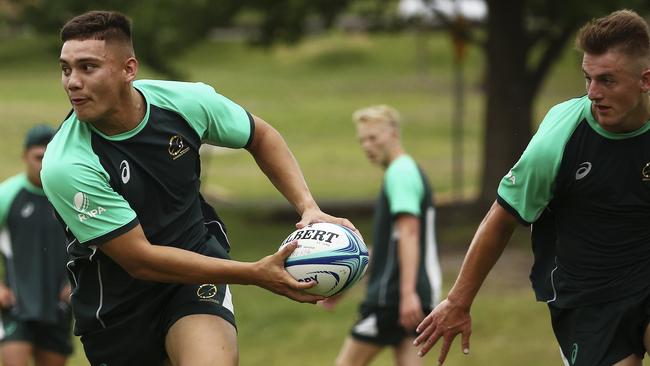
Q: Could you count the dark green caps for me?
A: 1